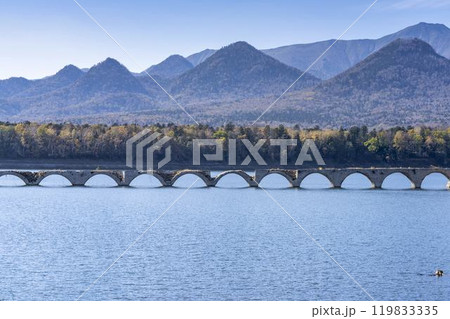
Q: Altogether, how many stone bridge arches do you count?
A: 11